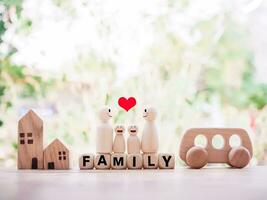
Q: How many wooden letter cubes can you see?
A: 6